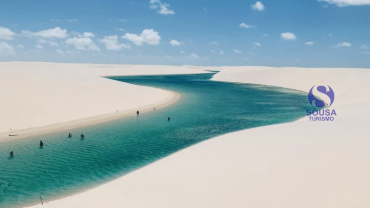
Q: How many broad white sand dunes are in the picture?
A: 2